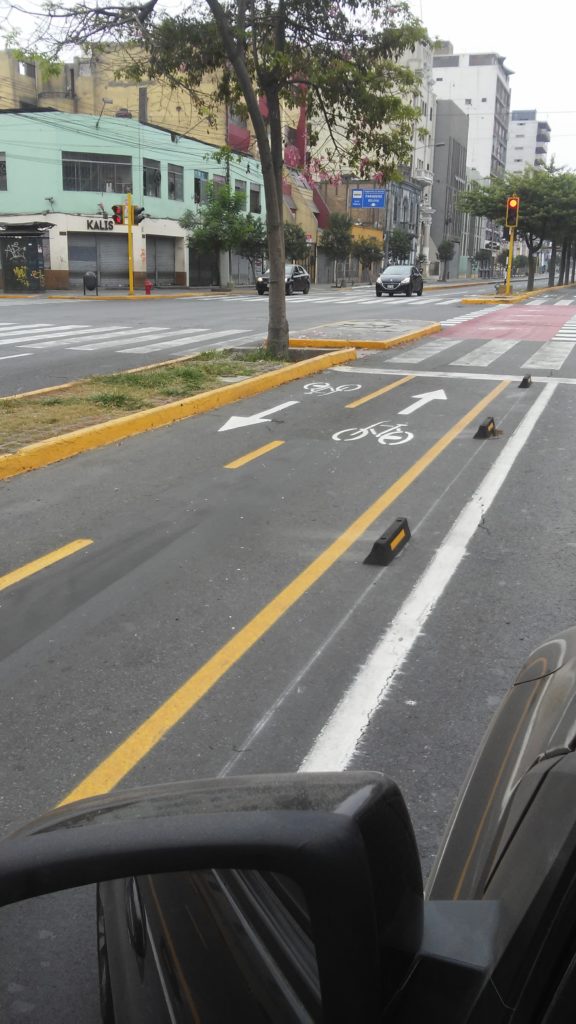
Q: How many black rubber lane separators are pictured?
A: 3